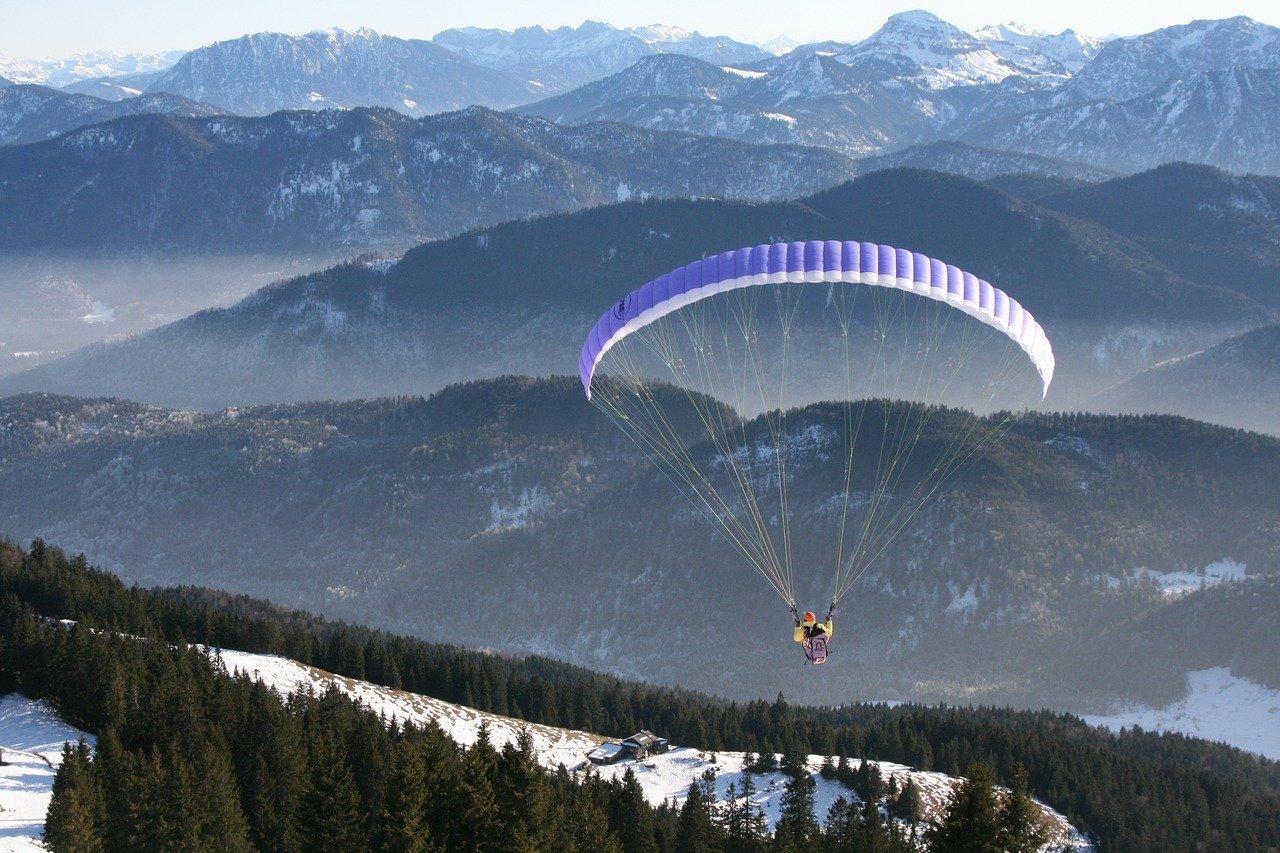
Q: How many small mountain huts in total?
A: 2